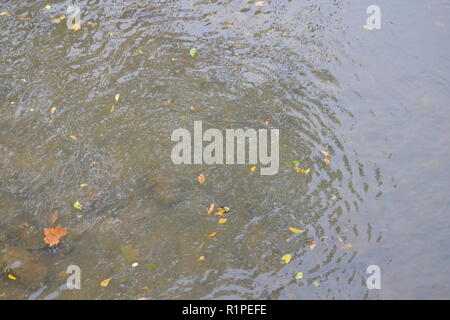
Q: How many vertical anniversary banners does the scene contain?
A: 0